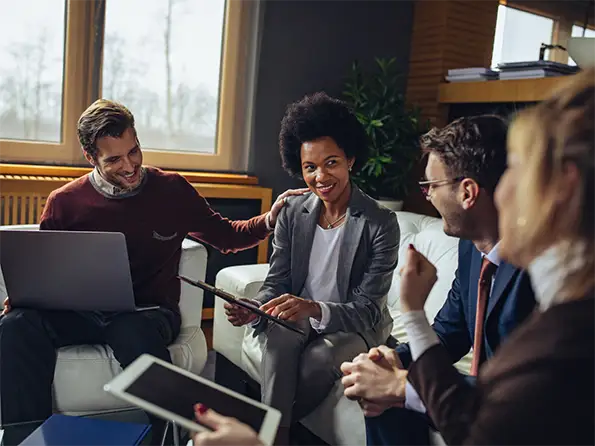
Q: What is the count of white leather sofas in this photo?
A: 2